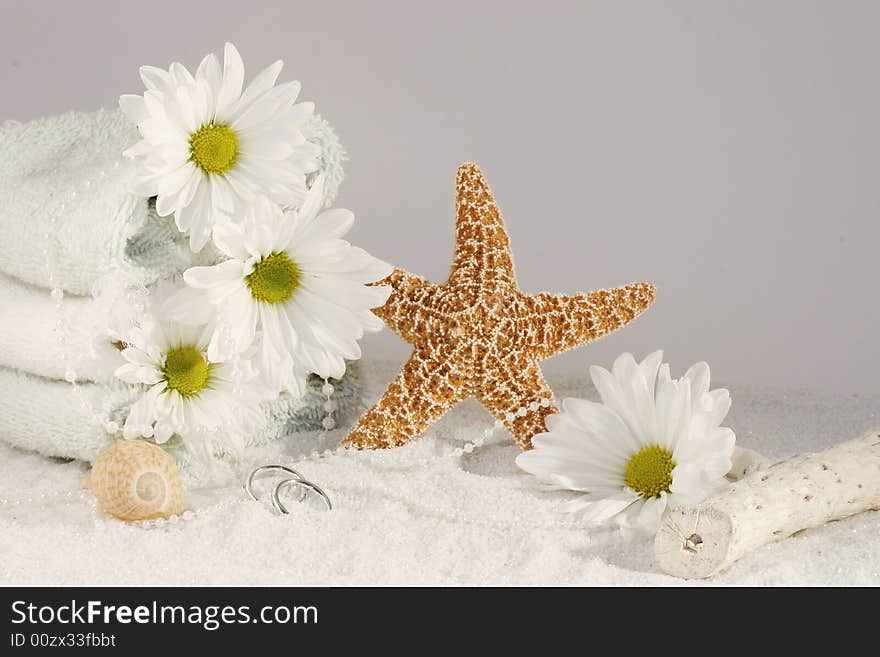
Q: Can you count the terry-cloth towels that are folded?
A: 3